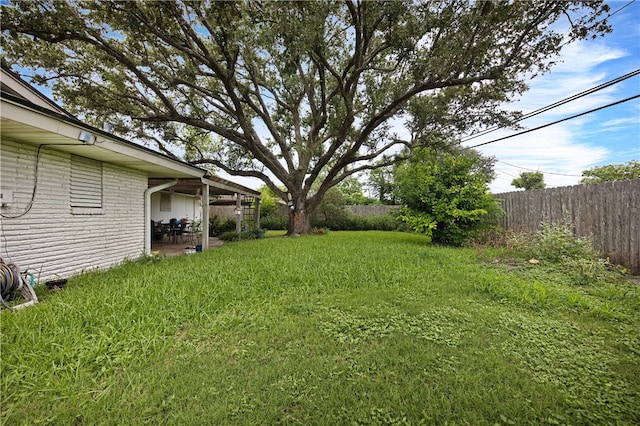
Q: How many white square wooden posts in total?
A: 3